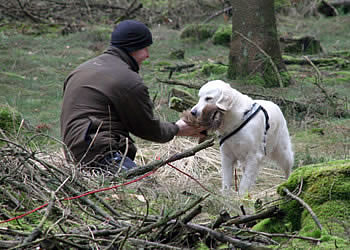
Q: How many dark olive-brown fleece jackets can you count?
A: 1